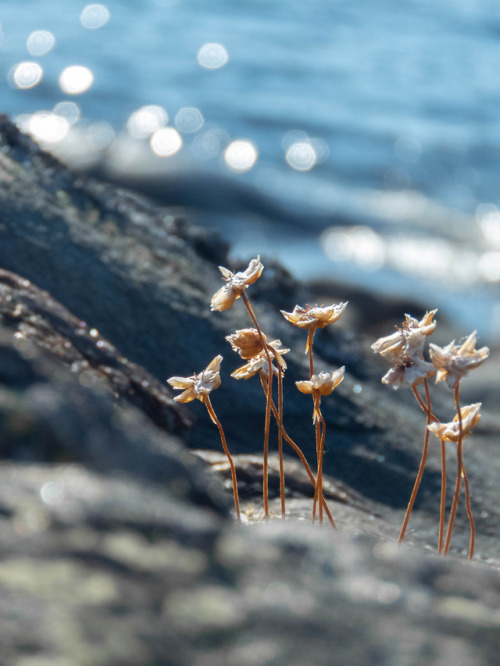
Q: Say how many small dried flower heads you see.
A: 10